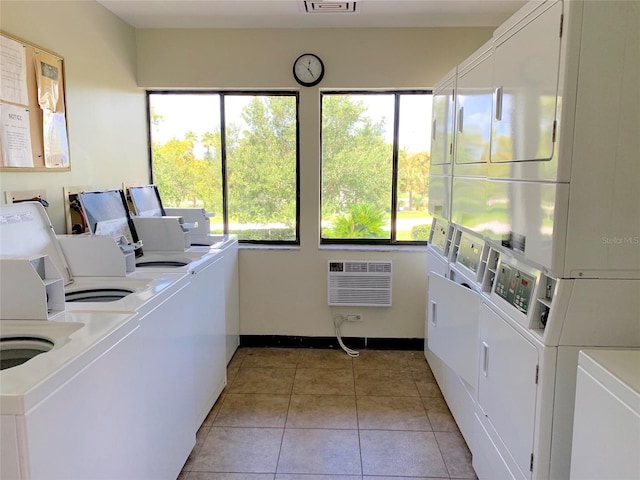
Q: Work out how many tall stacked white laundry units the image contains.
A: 3